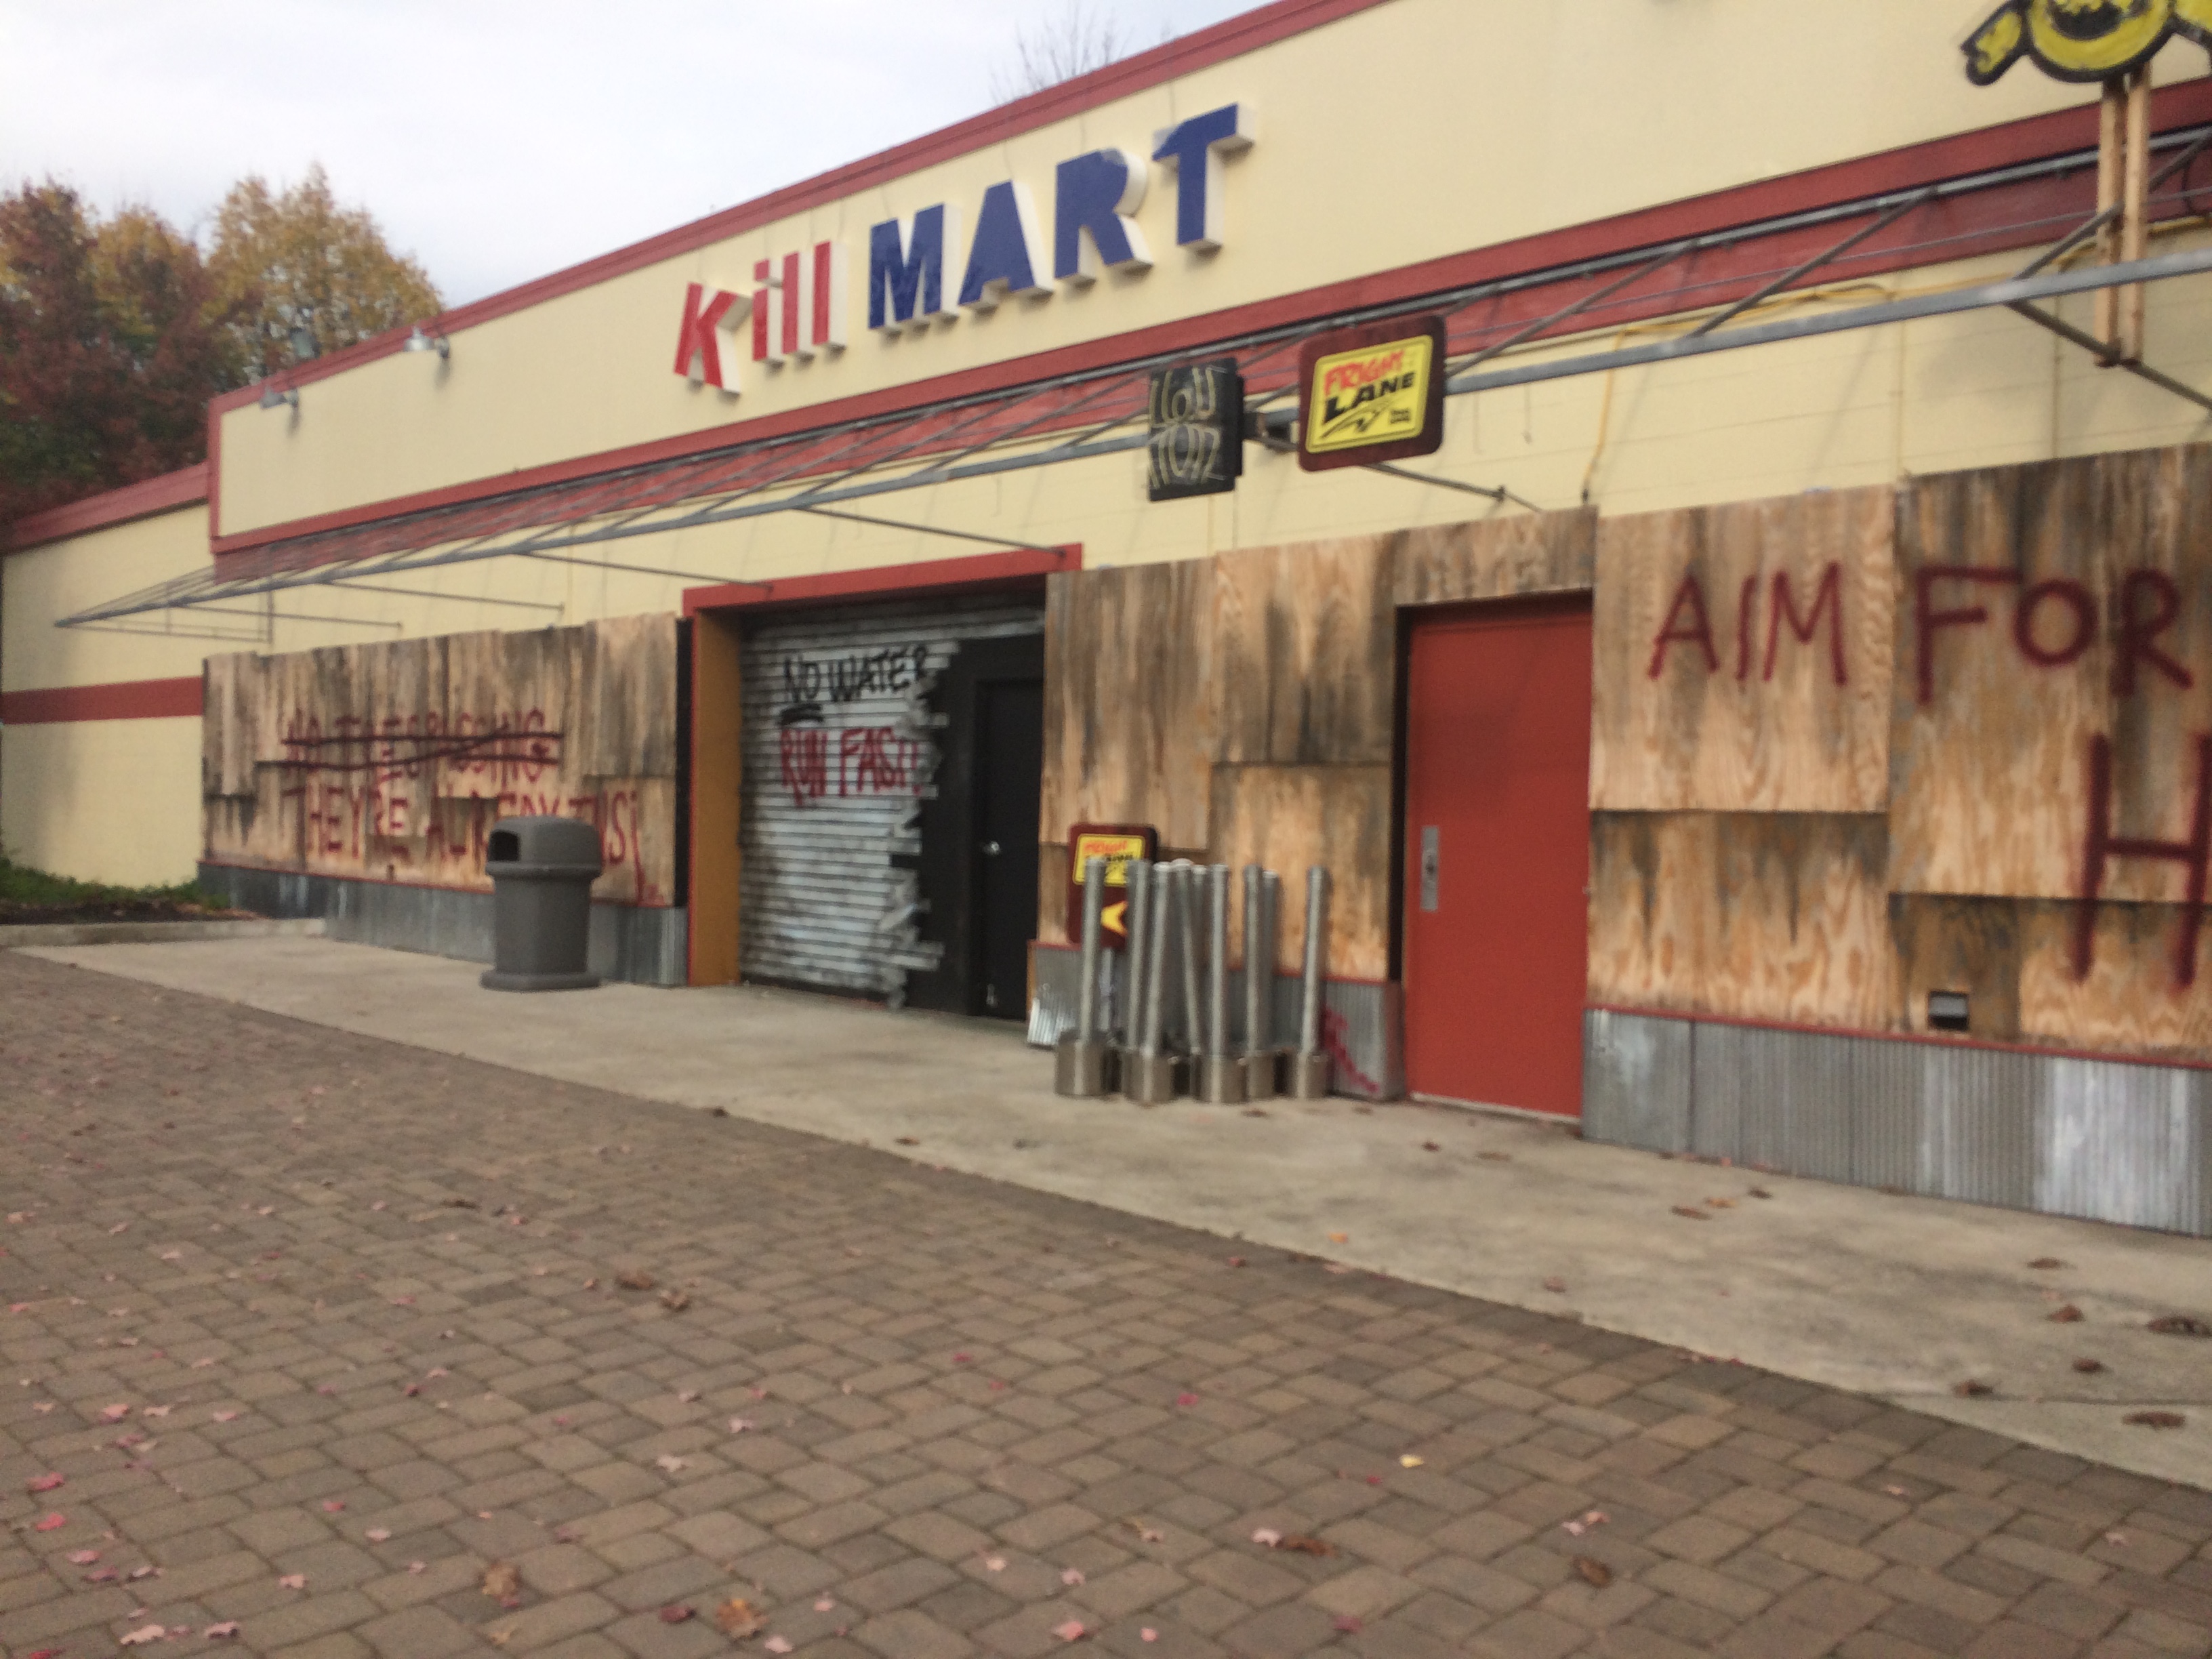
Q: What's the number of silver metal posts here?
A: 9